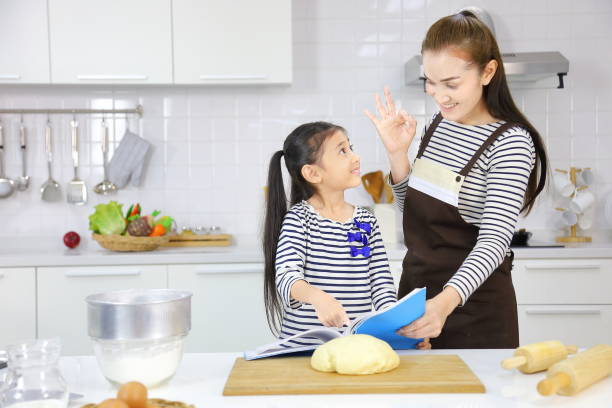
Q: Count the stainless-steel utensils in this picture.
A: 5